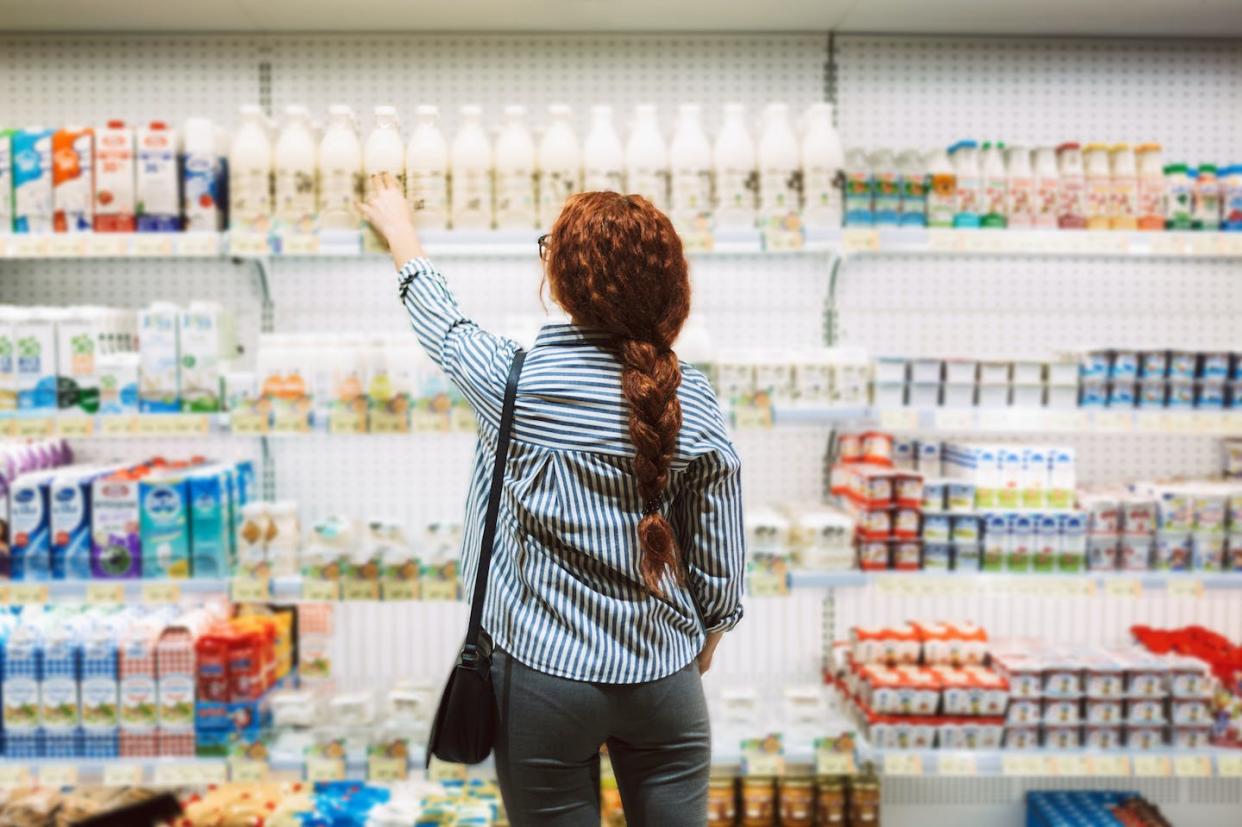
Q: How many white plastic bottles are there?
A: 14